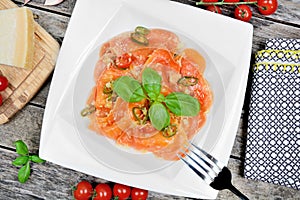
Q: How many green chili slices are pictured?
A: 7